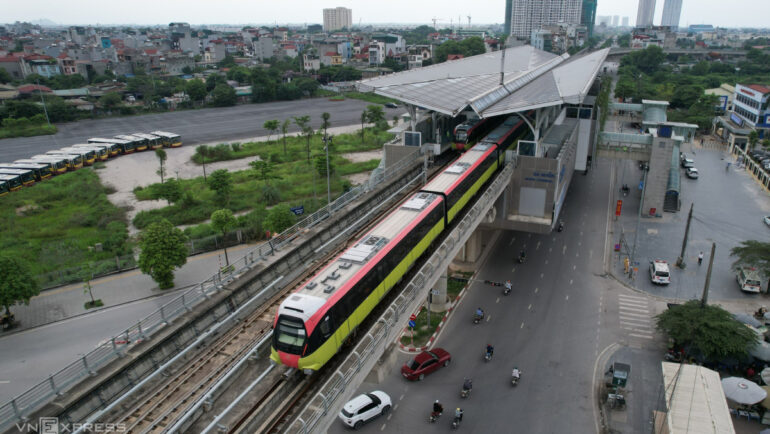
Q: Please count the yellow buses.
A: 13